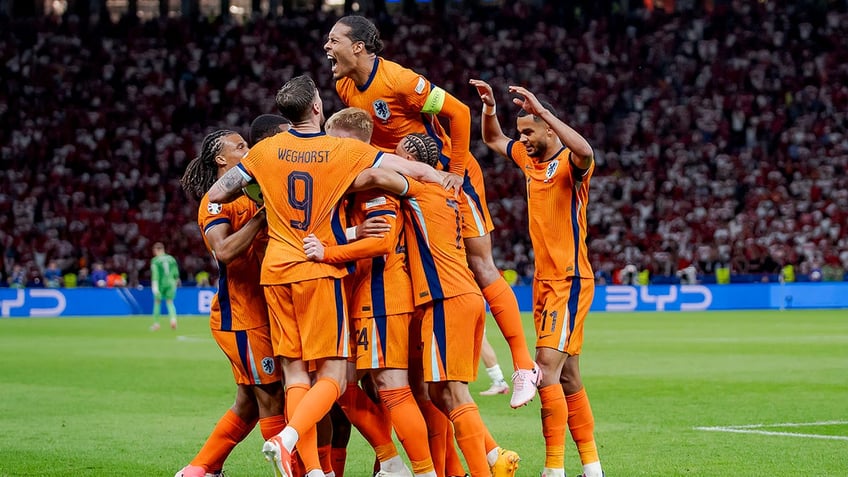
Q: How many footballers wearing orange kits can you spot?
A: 7